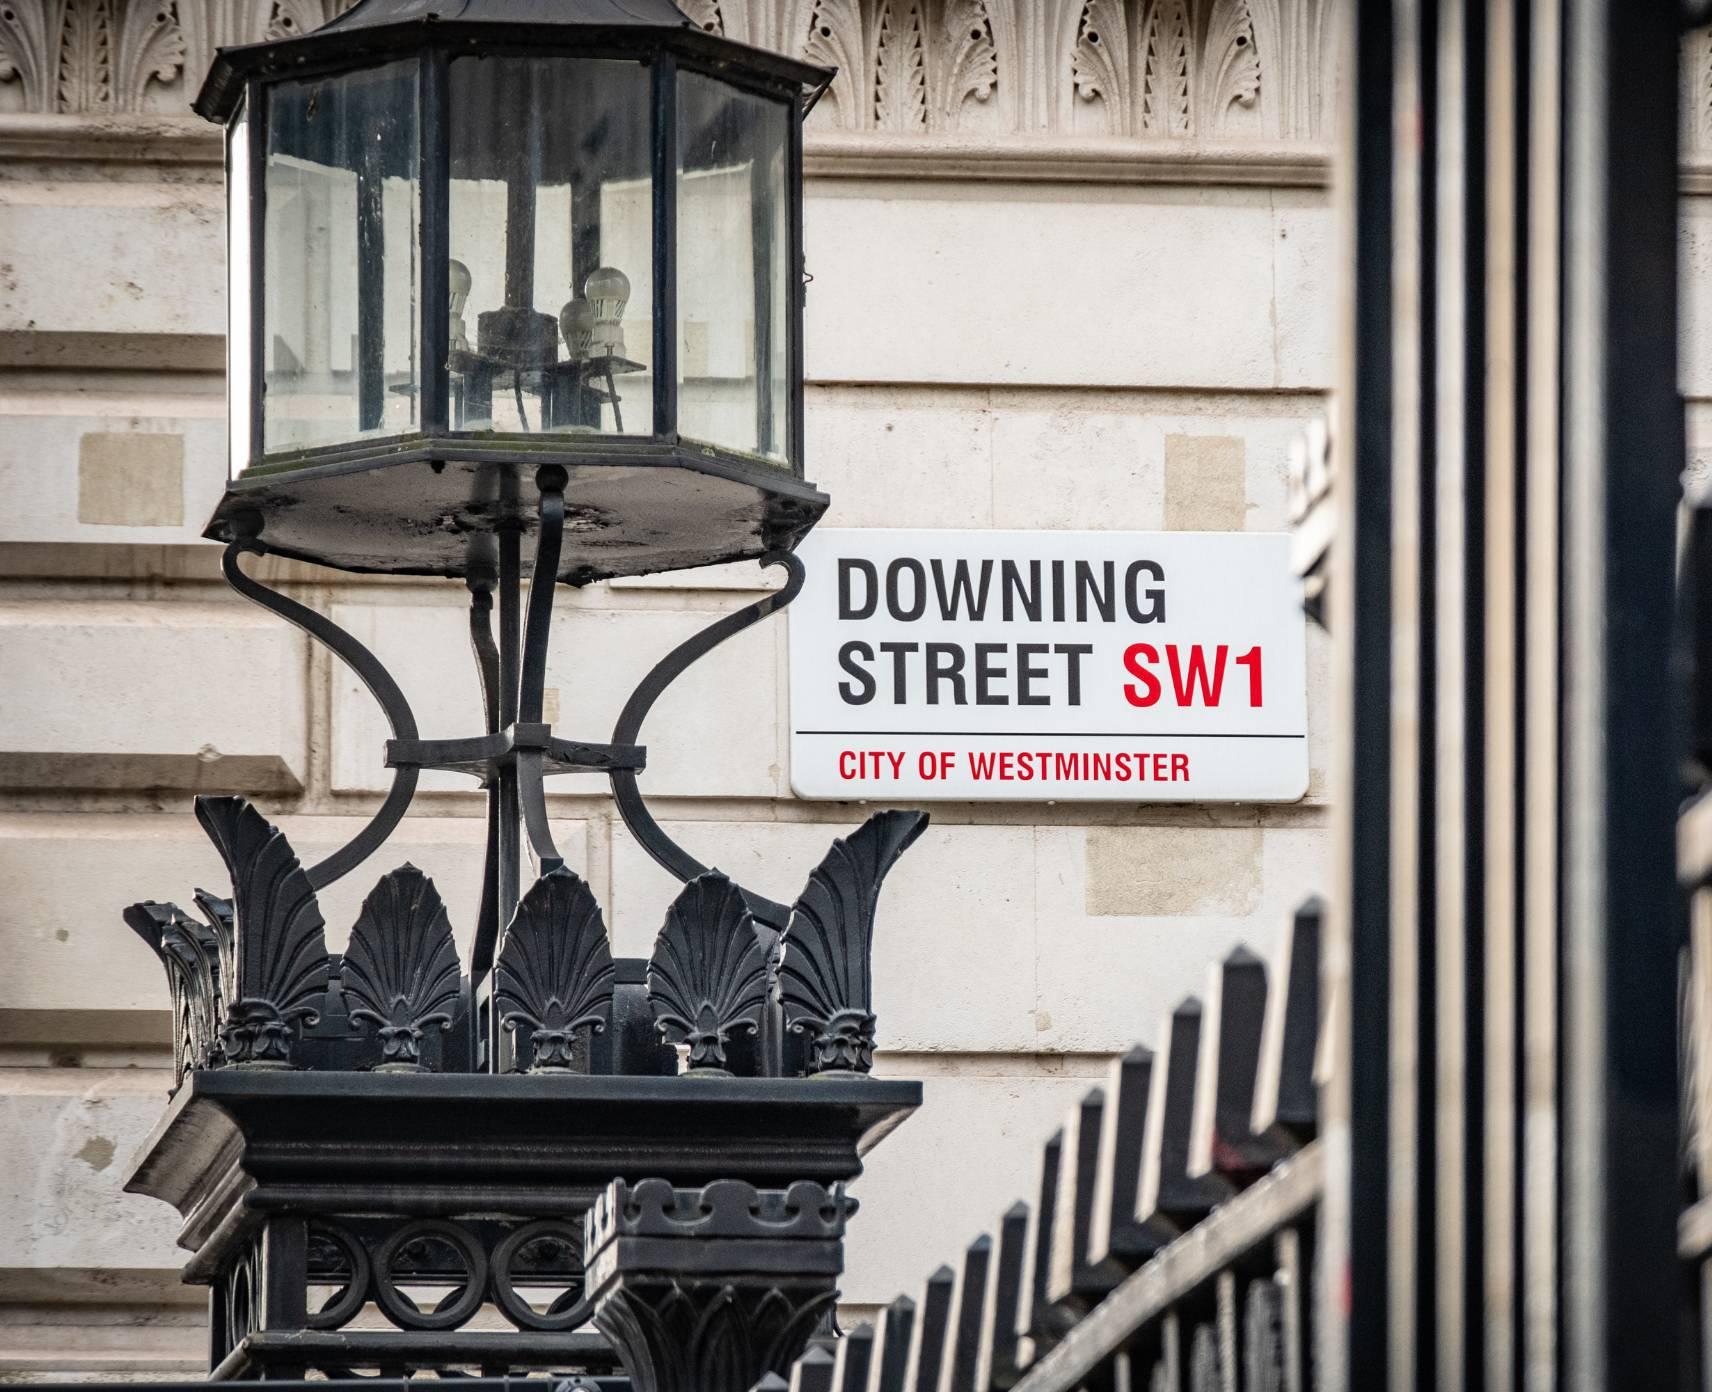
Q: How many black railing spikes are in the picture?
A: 13